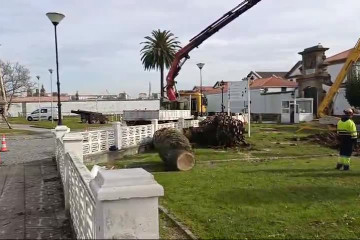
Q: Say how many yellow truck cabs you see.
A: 1